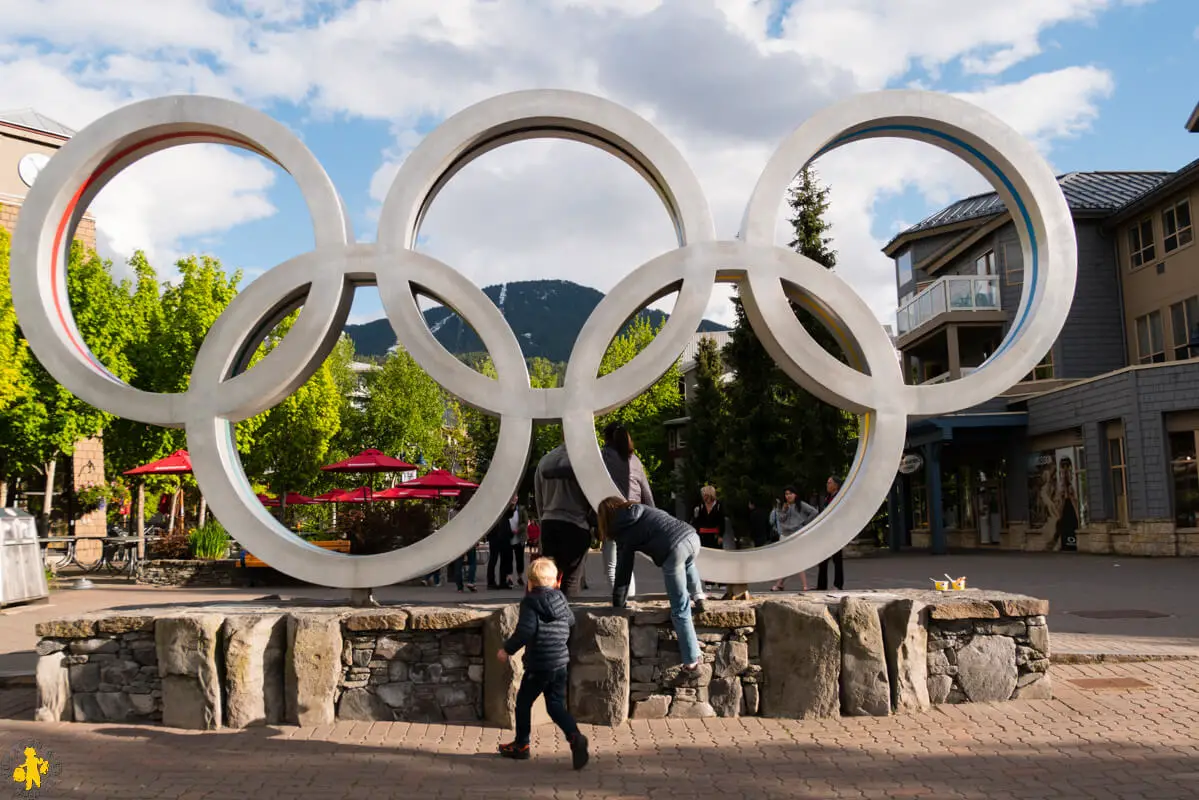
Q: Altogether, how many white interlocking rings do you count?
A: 5